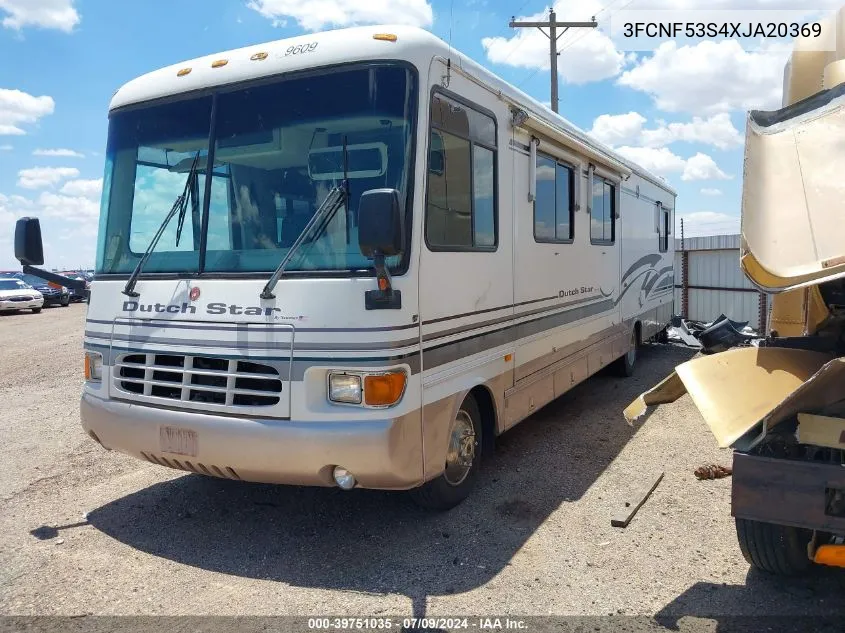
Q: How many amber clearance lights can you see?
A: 4